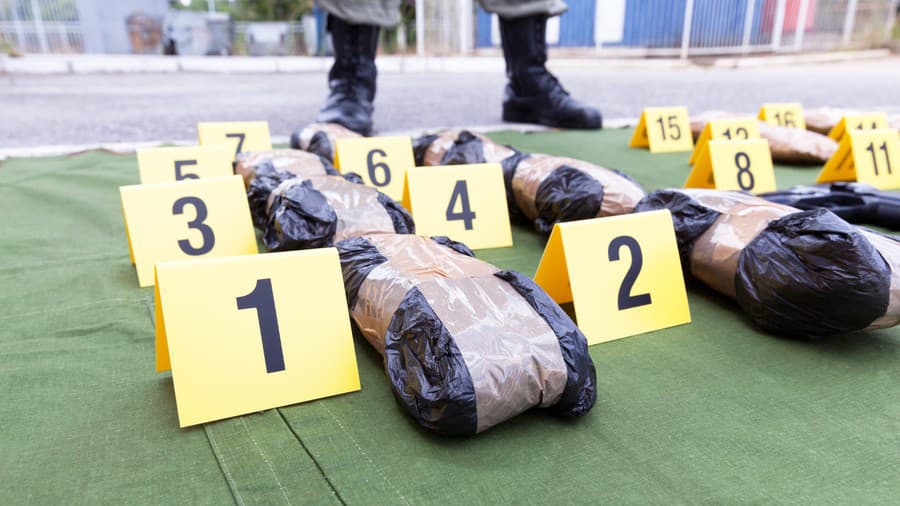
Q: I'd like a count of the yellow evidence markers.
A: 13